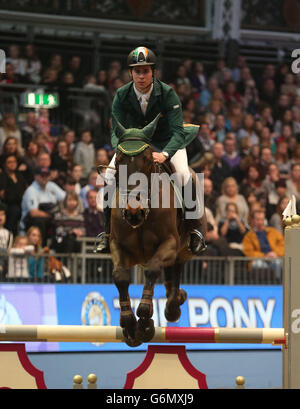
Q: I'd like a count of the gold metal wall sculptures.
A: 0